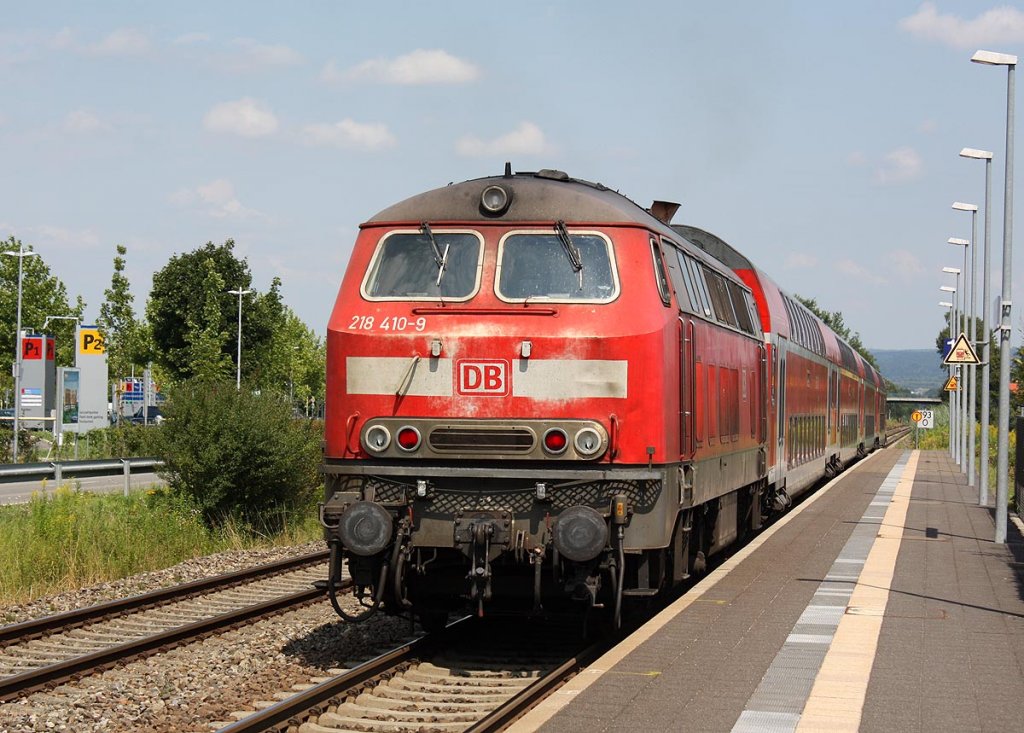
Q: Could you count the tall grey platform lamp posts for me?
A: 7